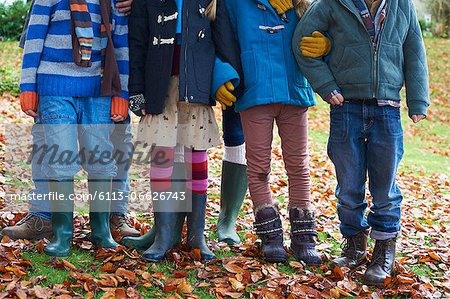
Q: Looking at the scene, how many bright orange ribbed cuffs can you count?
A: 2